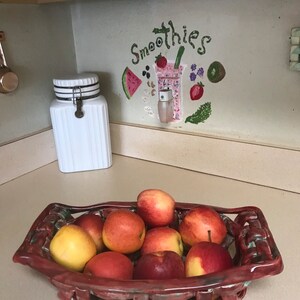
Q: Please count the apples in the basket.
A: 9